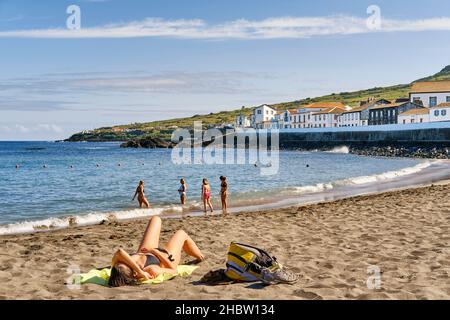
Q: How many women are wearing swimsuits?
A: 5